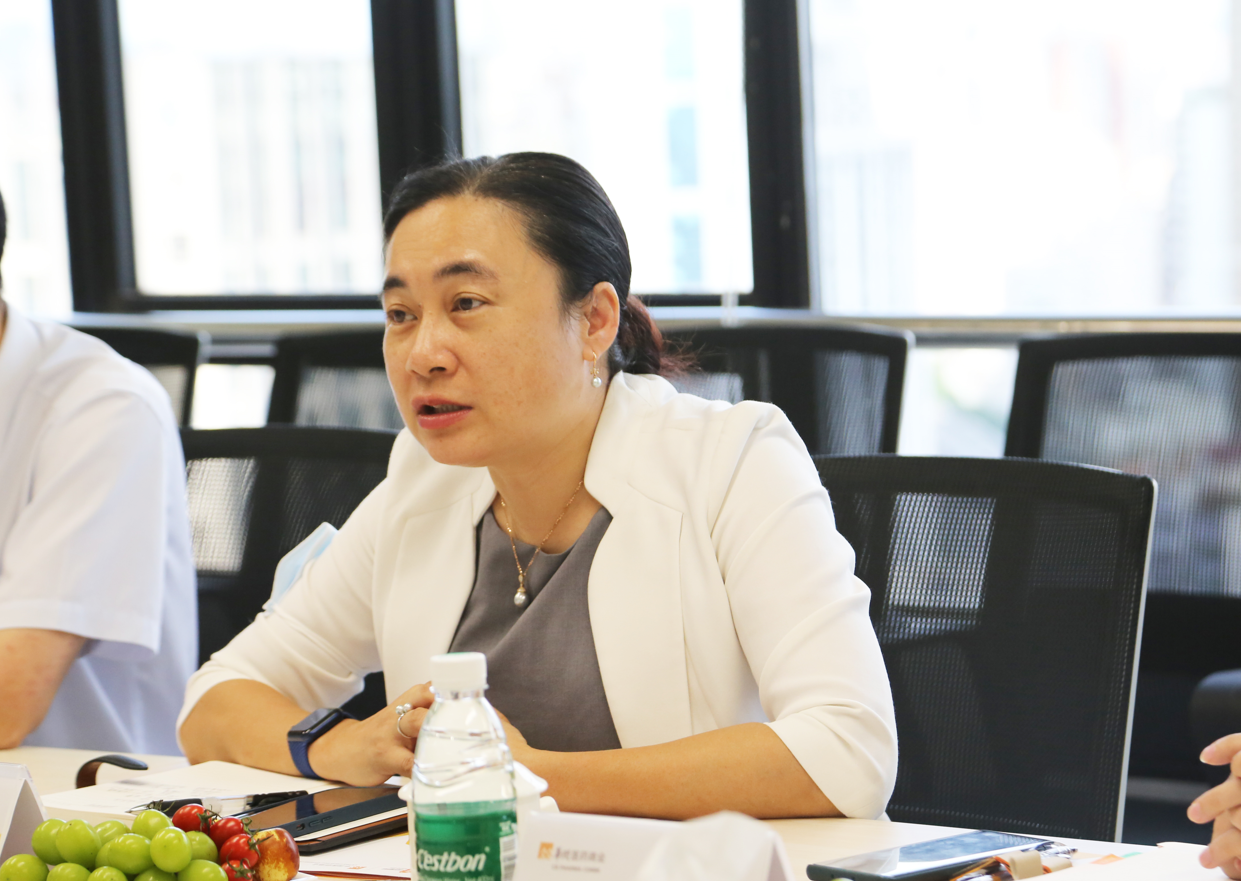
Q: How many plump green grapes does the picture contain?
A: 13